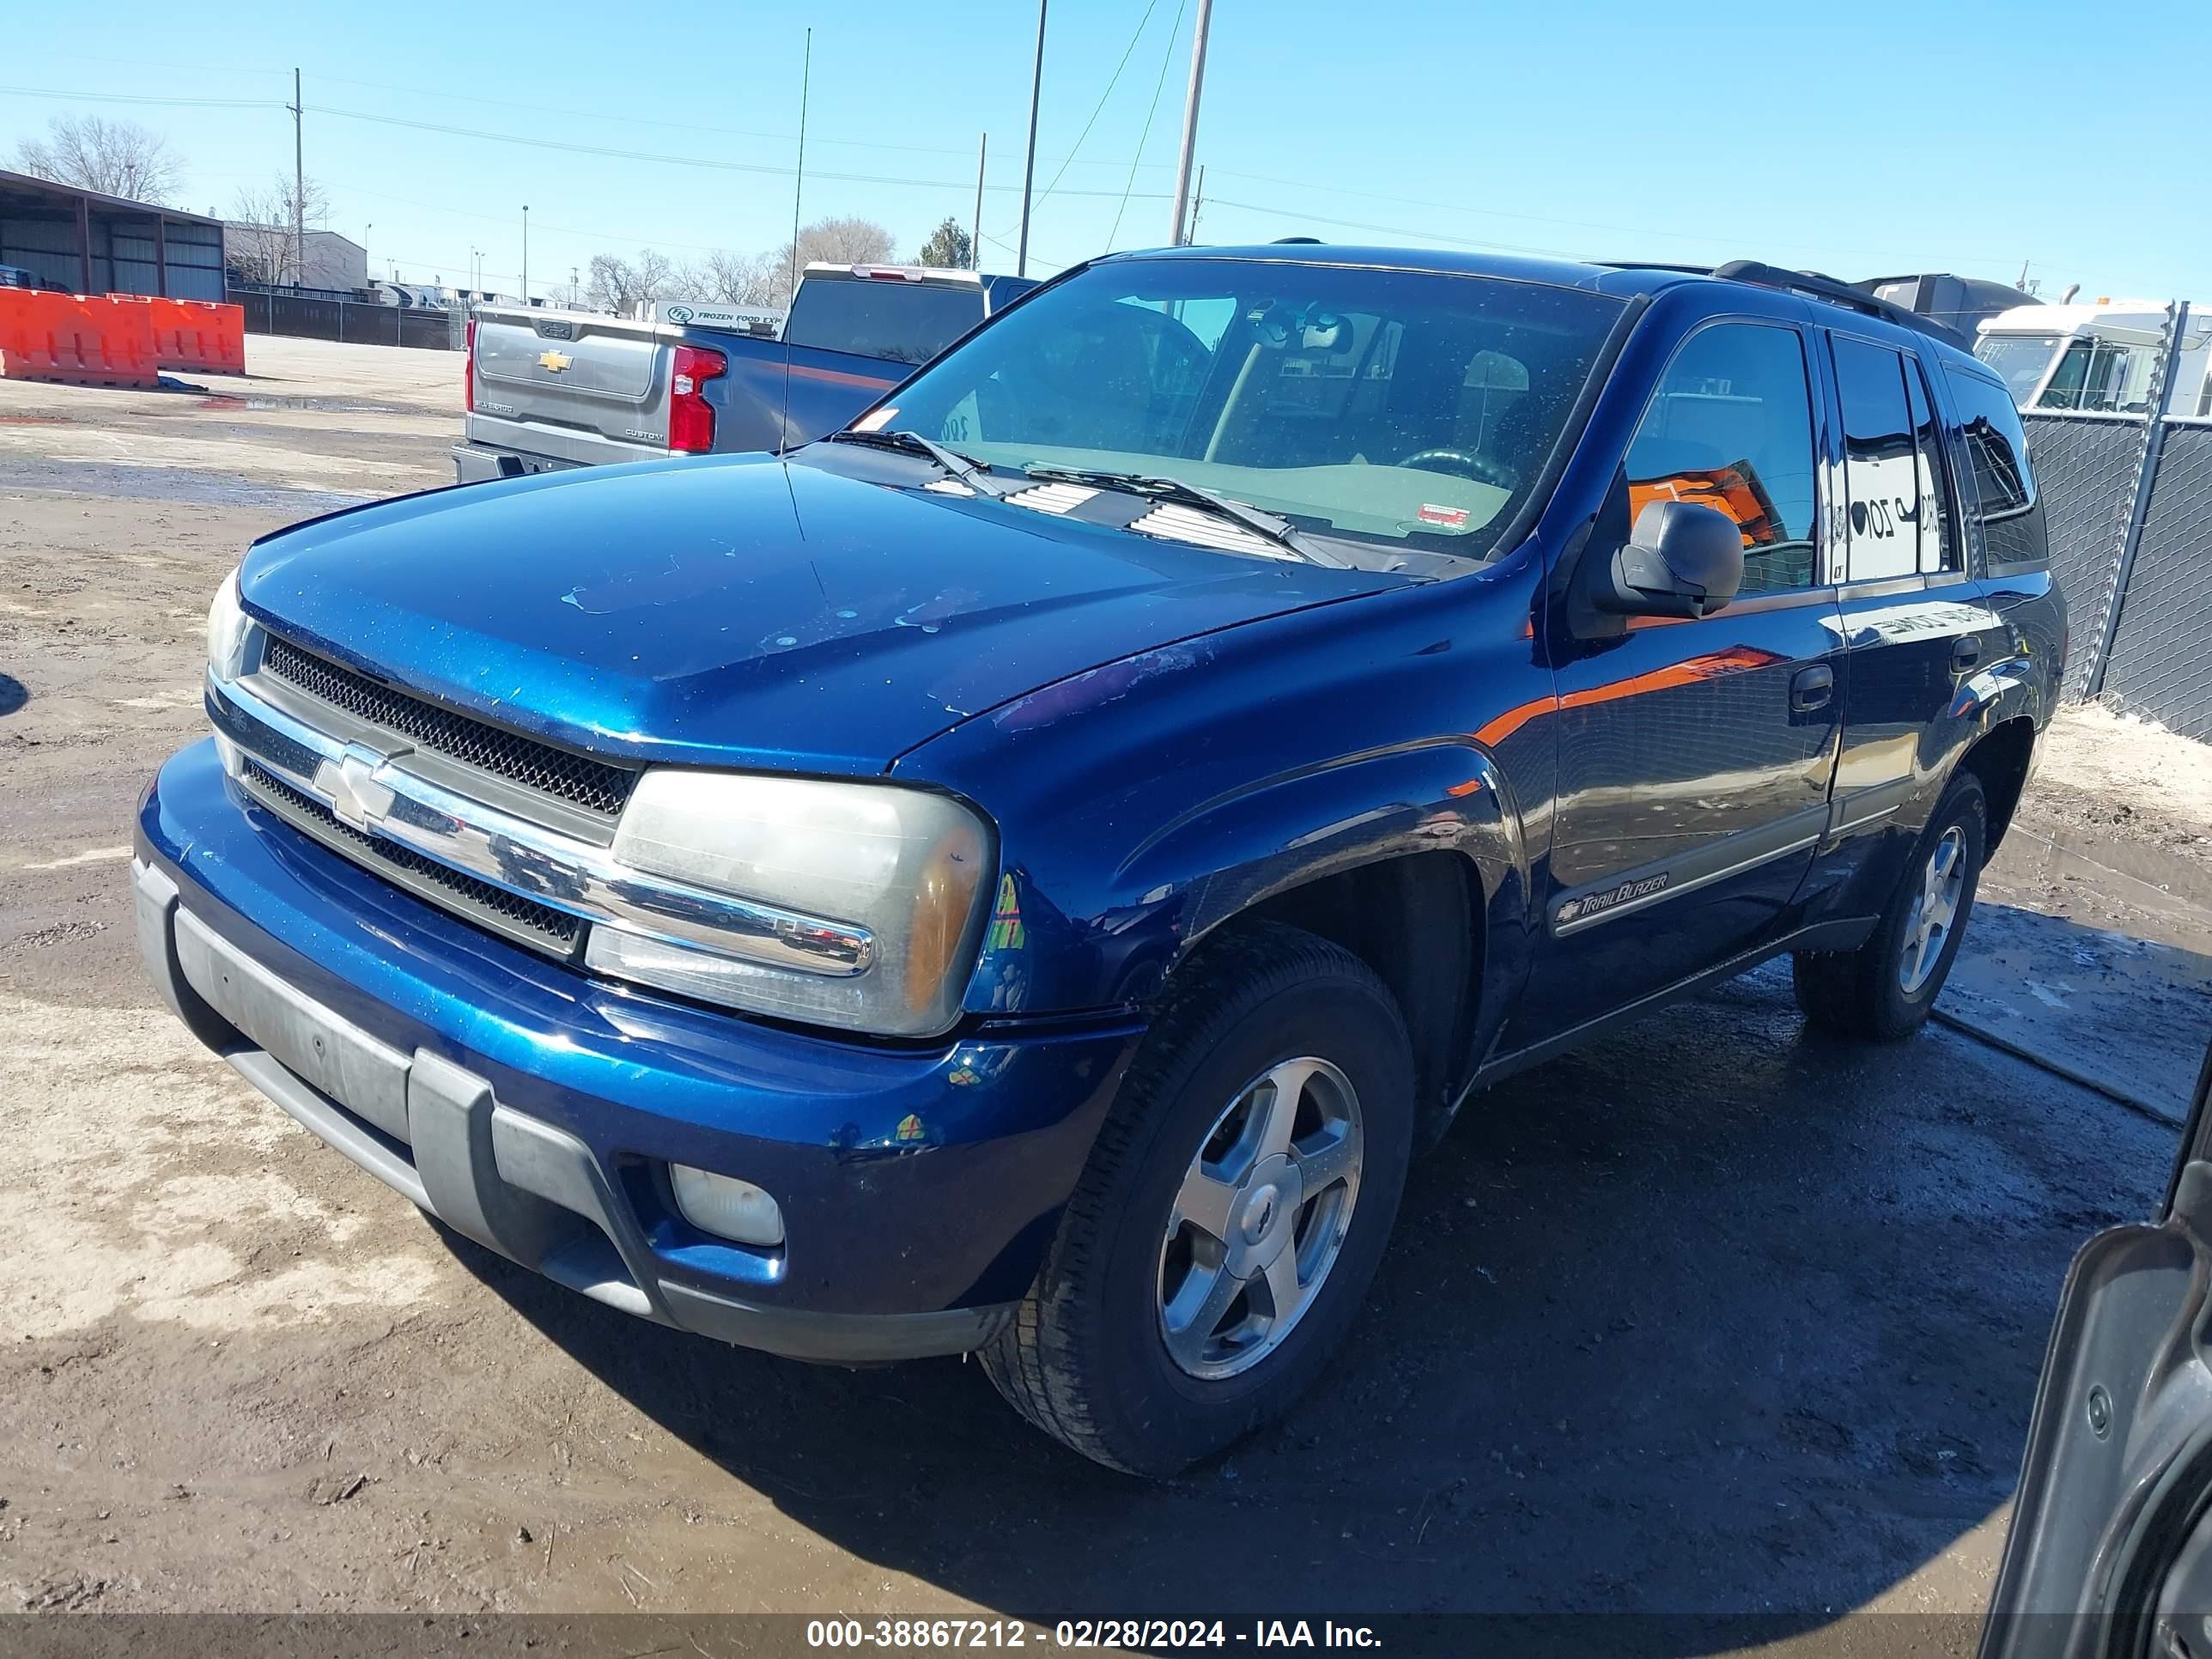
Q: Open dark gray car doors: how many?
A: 1